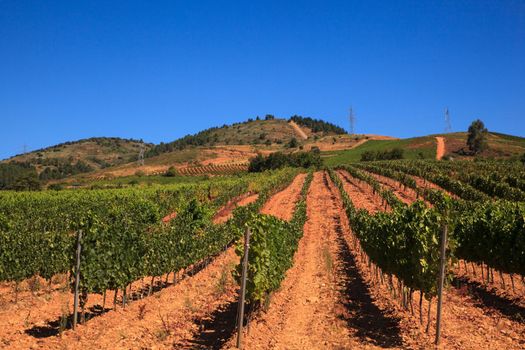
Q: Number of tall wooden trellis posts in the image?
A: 3